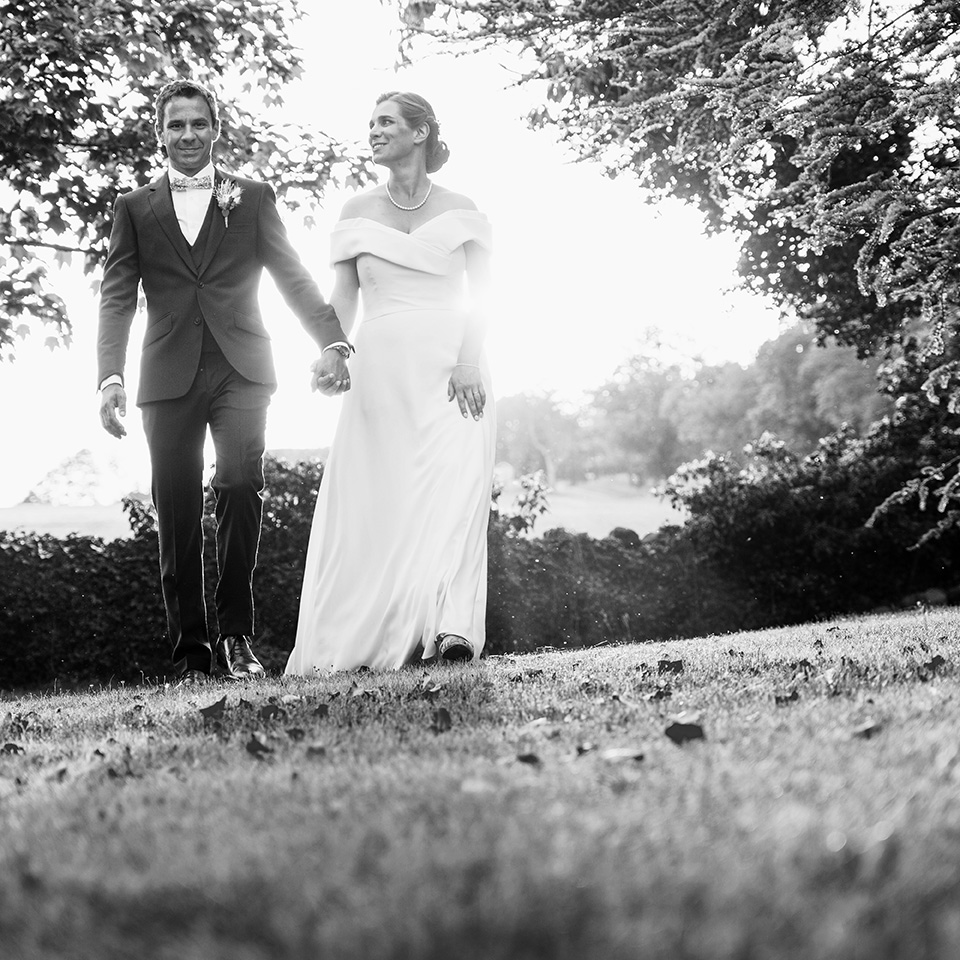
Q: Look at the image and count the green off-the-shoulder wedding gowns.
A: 0